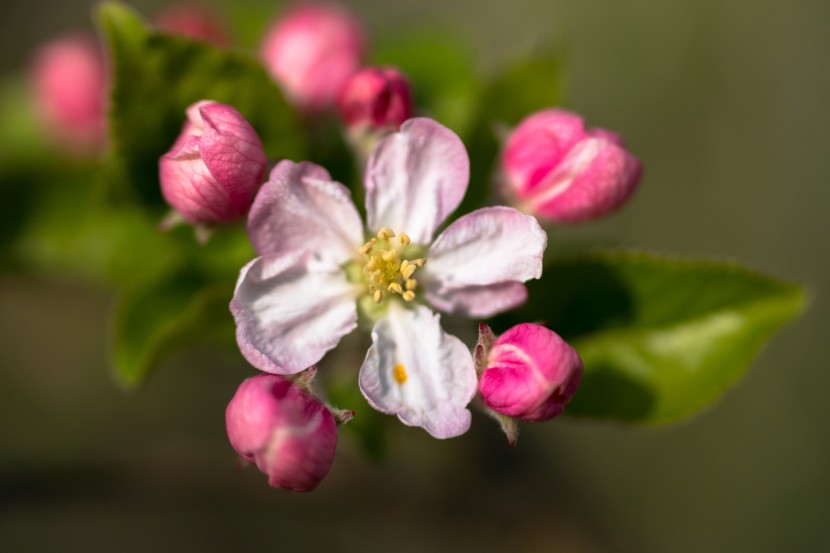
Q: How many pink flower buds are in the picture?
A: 8